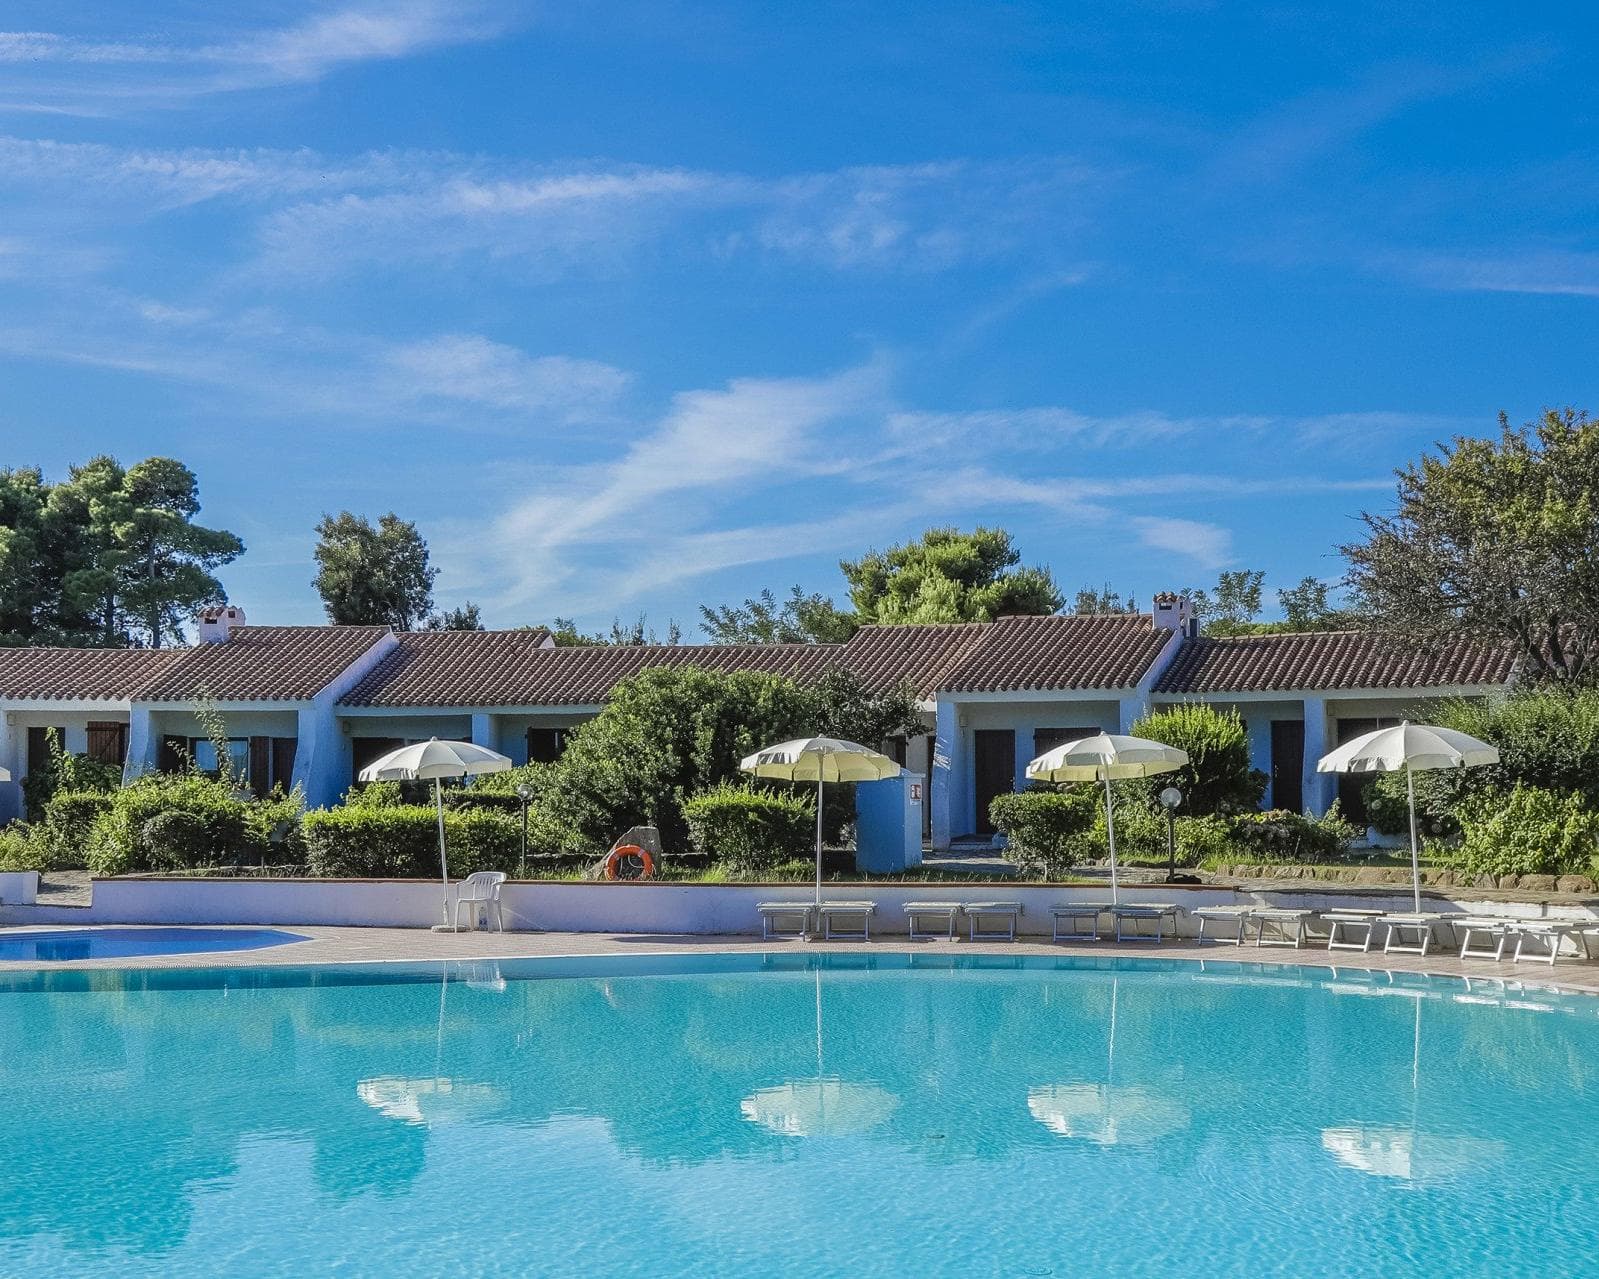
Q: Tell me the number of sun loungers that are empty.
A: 12